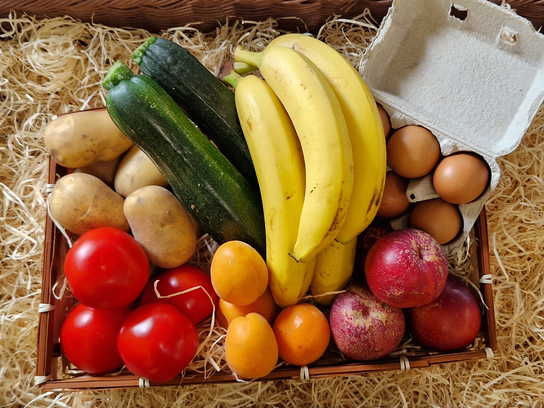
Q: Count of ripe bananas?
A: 4